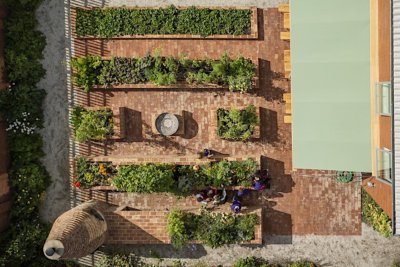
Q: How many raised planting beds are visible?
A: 6